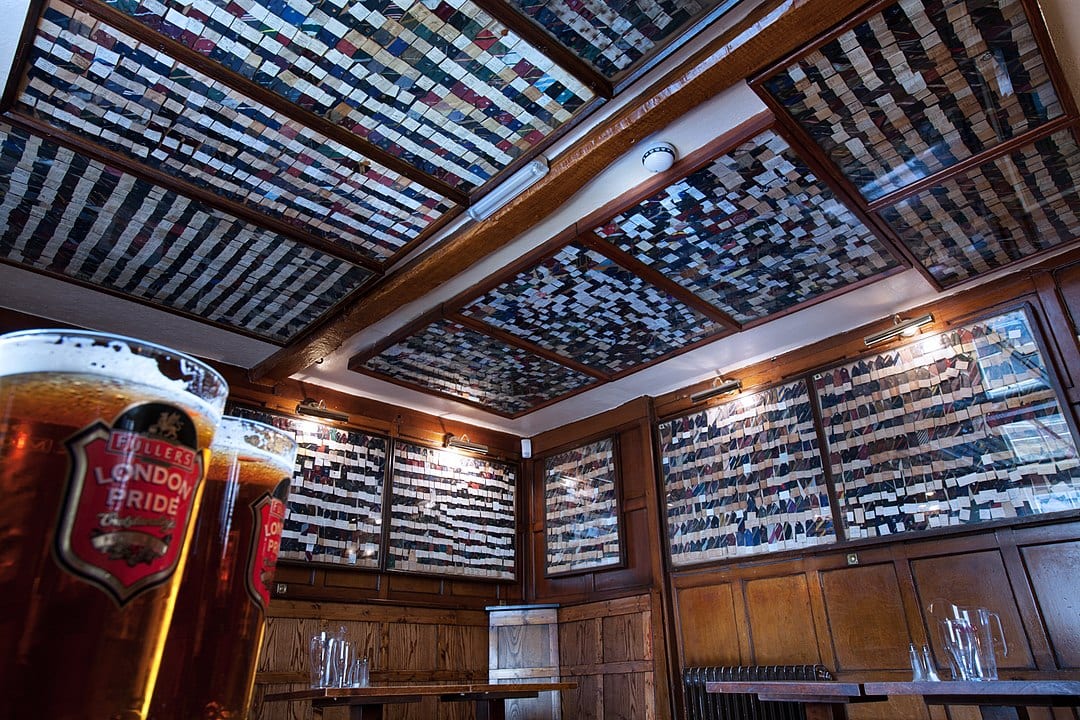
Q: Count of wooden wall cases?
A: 5